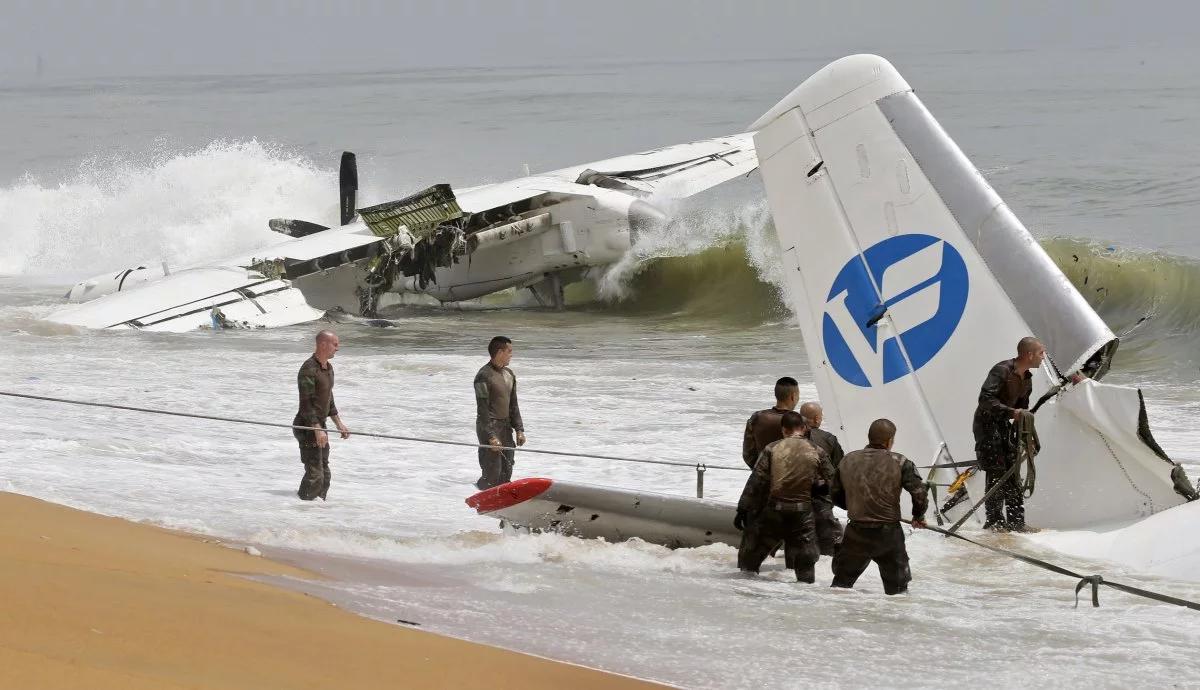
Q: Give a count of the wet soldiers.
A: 7